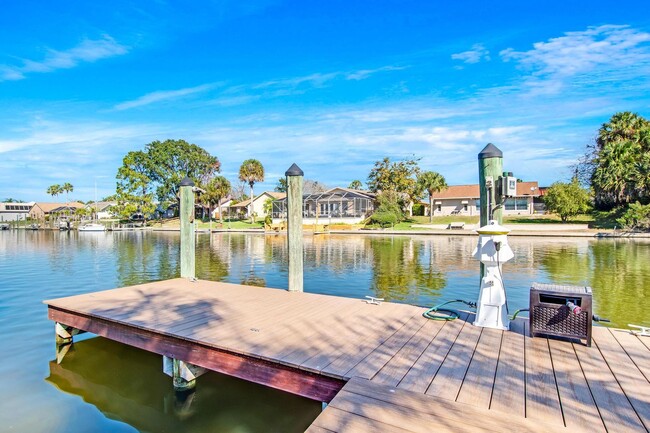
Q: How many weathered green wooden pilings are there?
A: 3